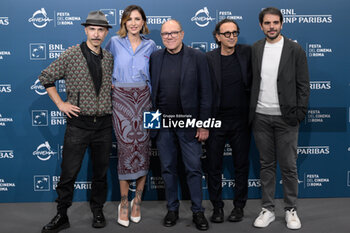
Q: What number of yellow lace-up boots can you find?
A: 0